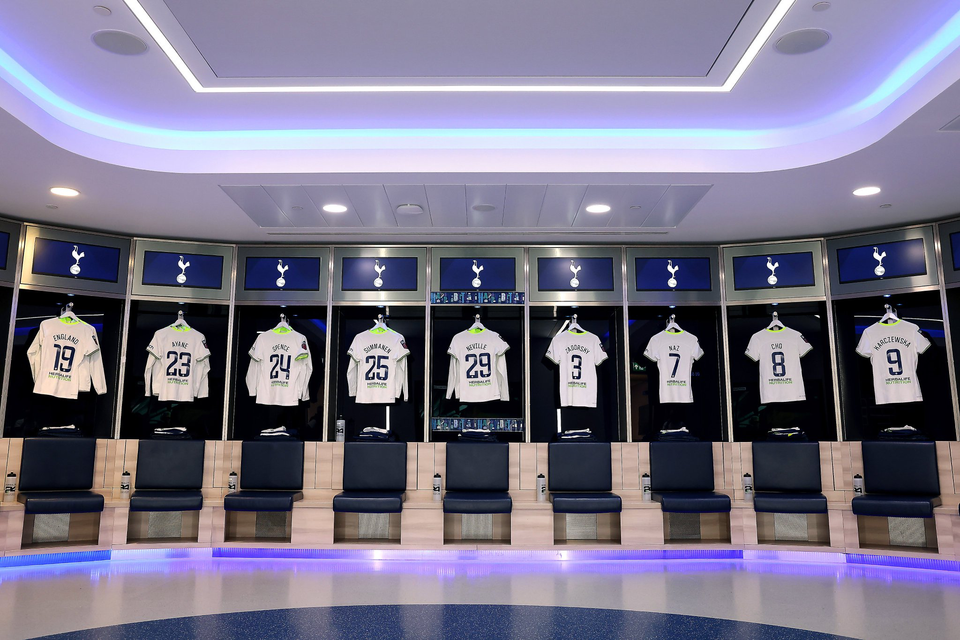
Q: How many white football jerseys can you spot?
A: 9